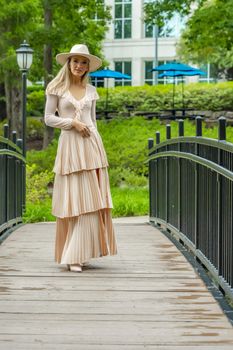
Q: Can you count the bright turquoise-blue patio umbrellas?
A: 3